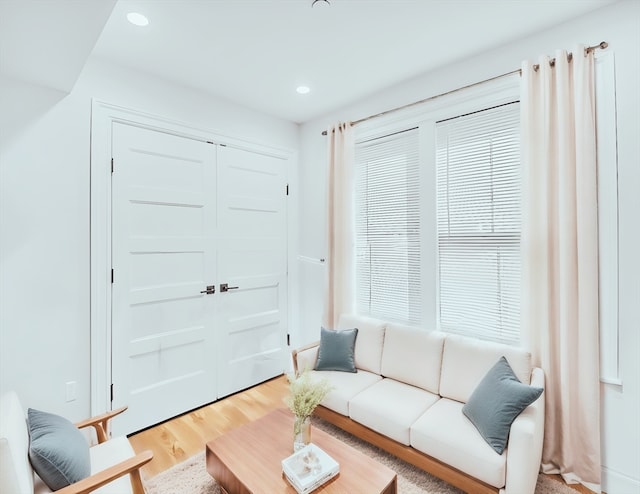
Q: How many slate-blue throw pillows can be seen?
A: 3